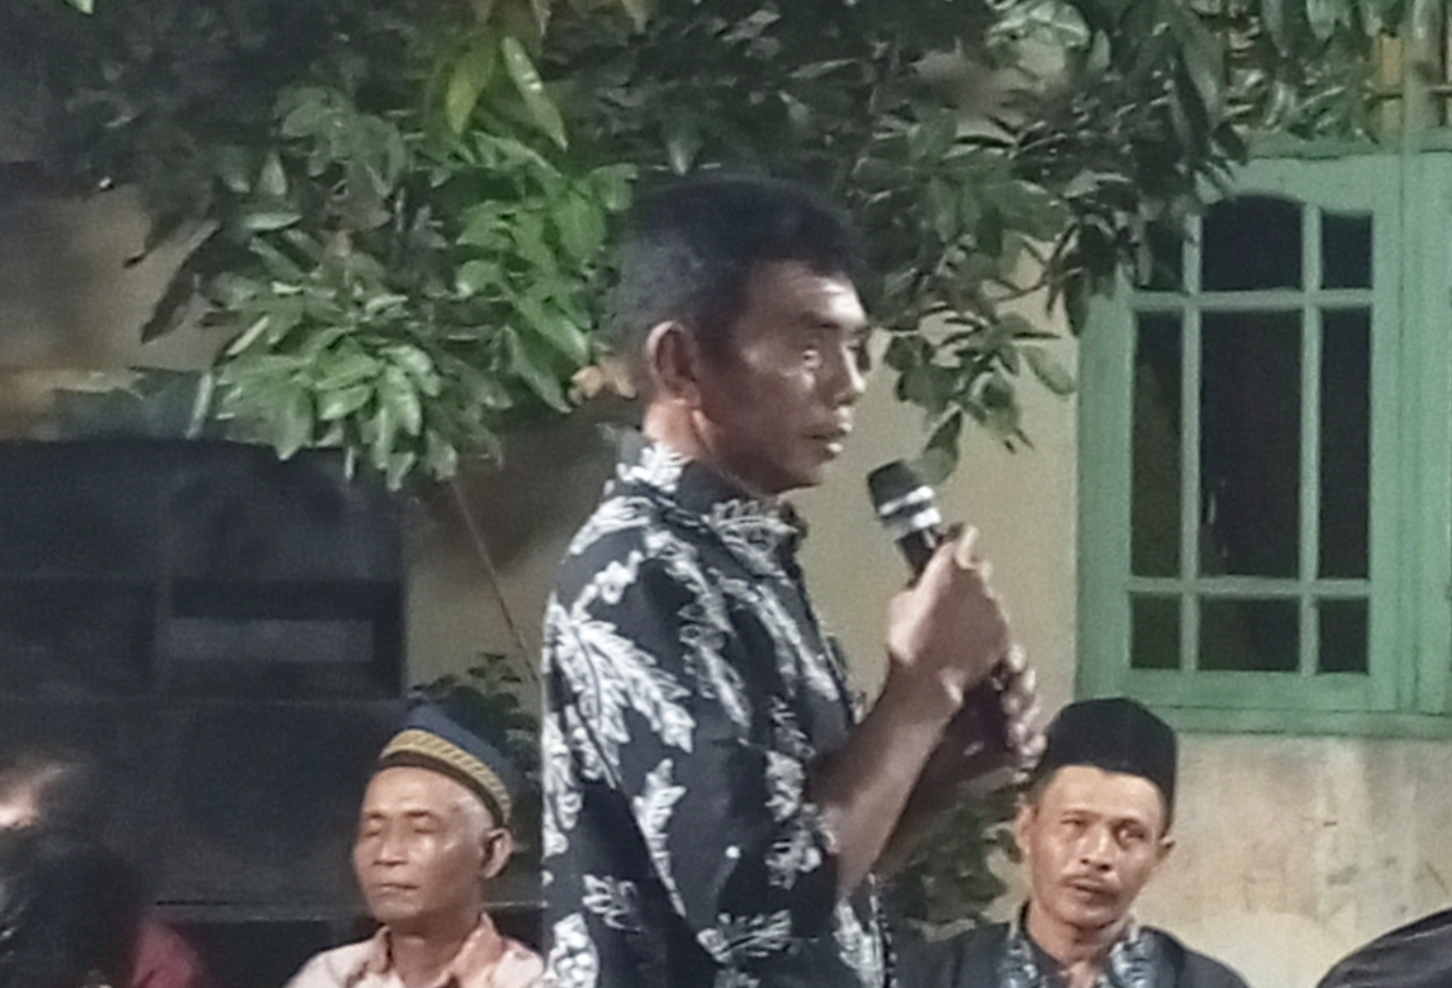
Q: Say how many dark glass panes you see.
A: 9